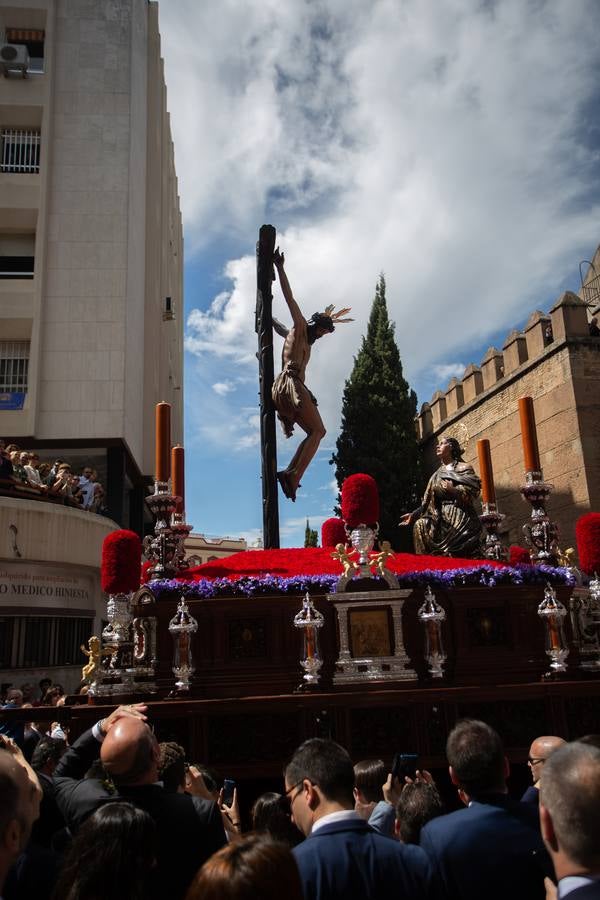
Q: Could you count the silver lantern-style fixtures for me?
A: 4